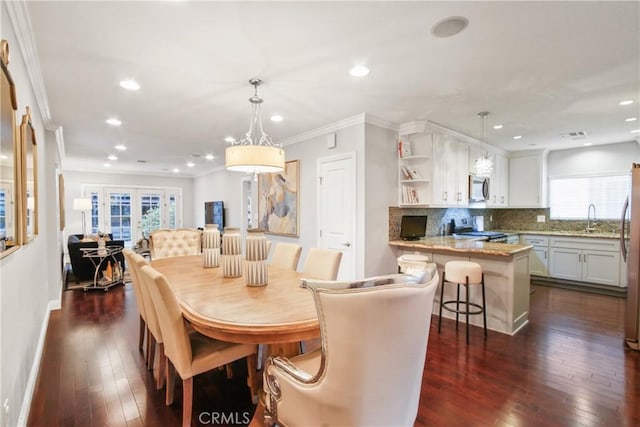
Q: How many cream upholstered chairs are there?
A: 8